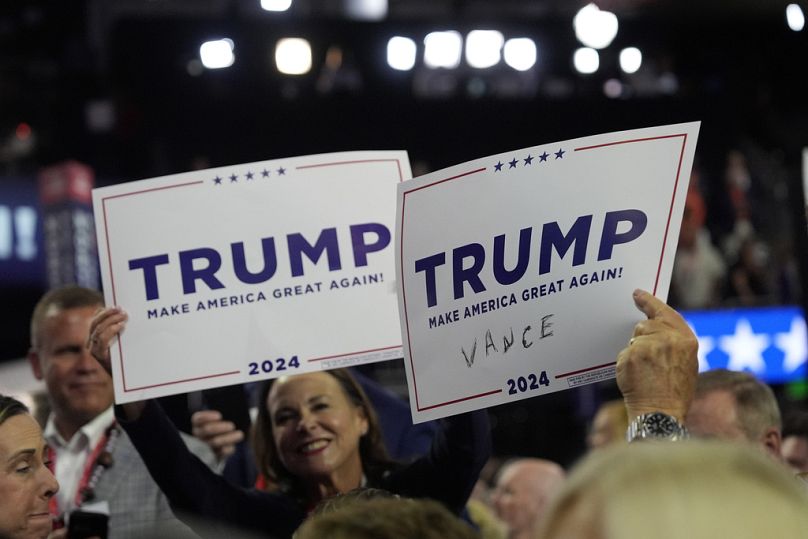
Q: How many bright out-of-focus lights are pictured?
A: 12